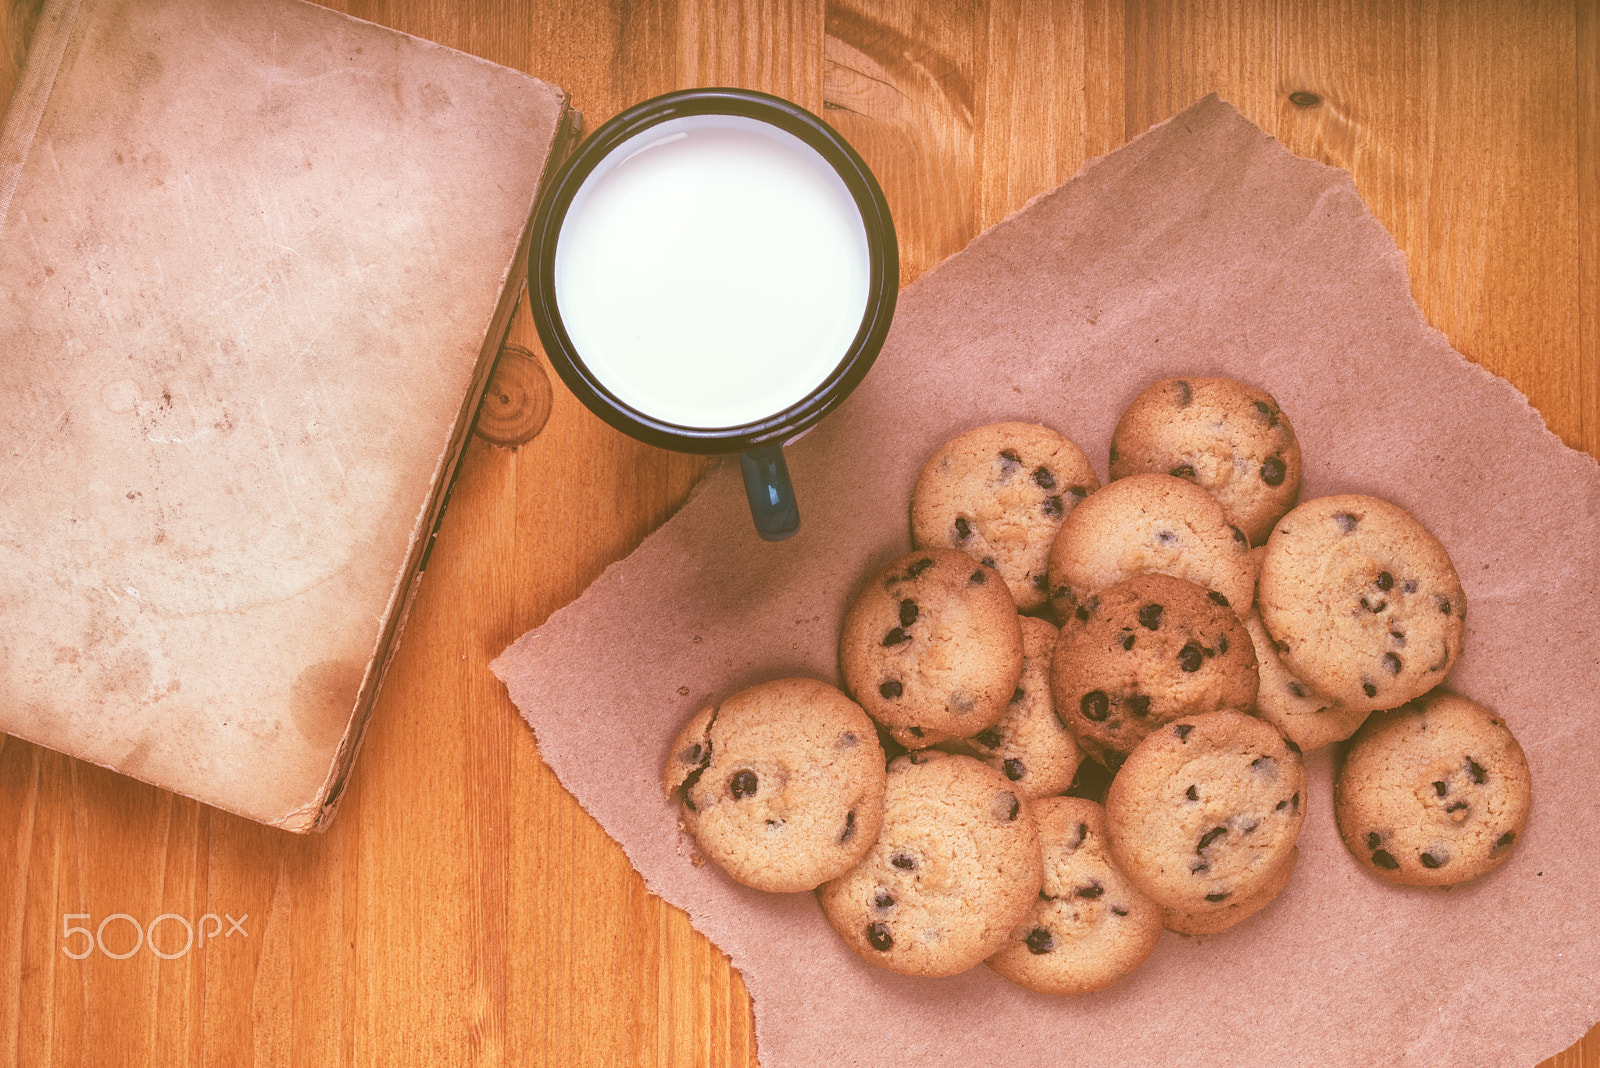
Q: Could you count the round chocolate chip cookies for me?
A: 14